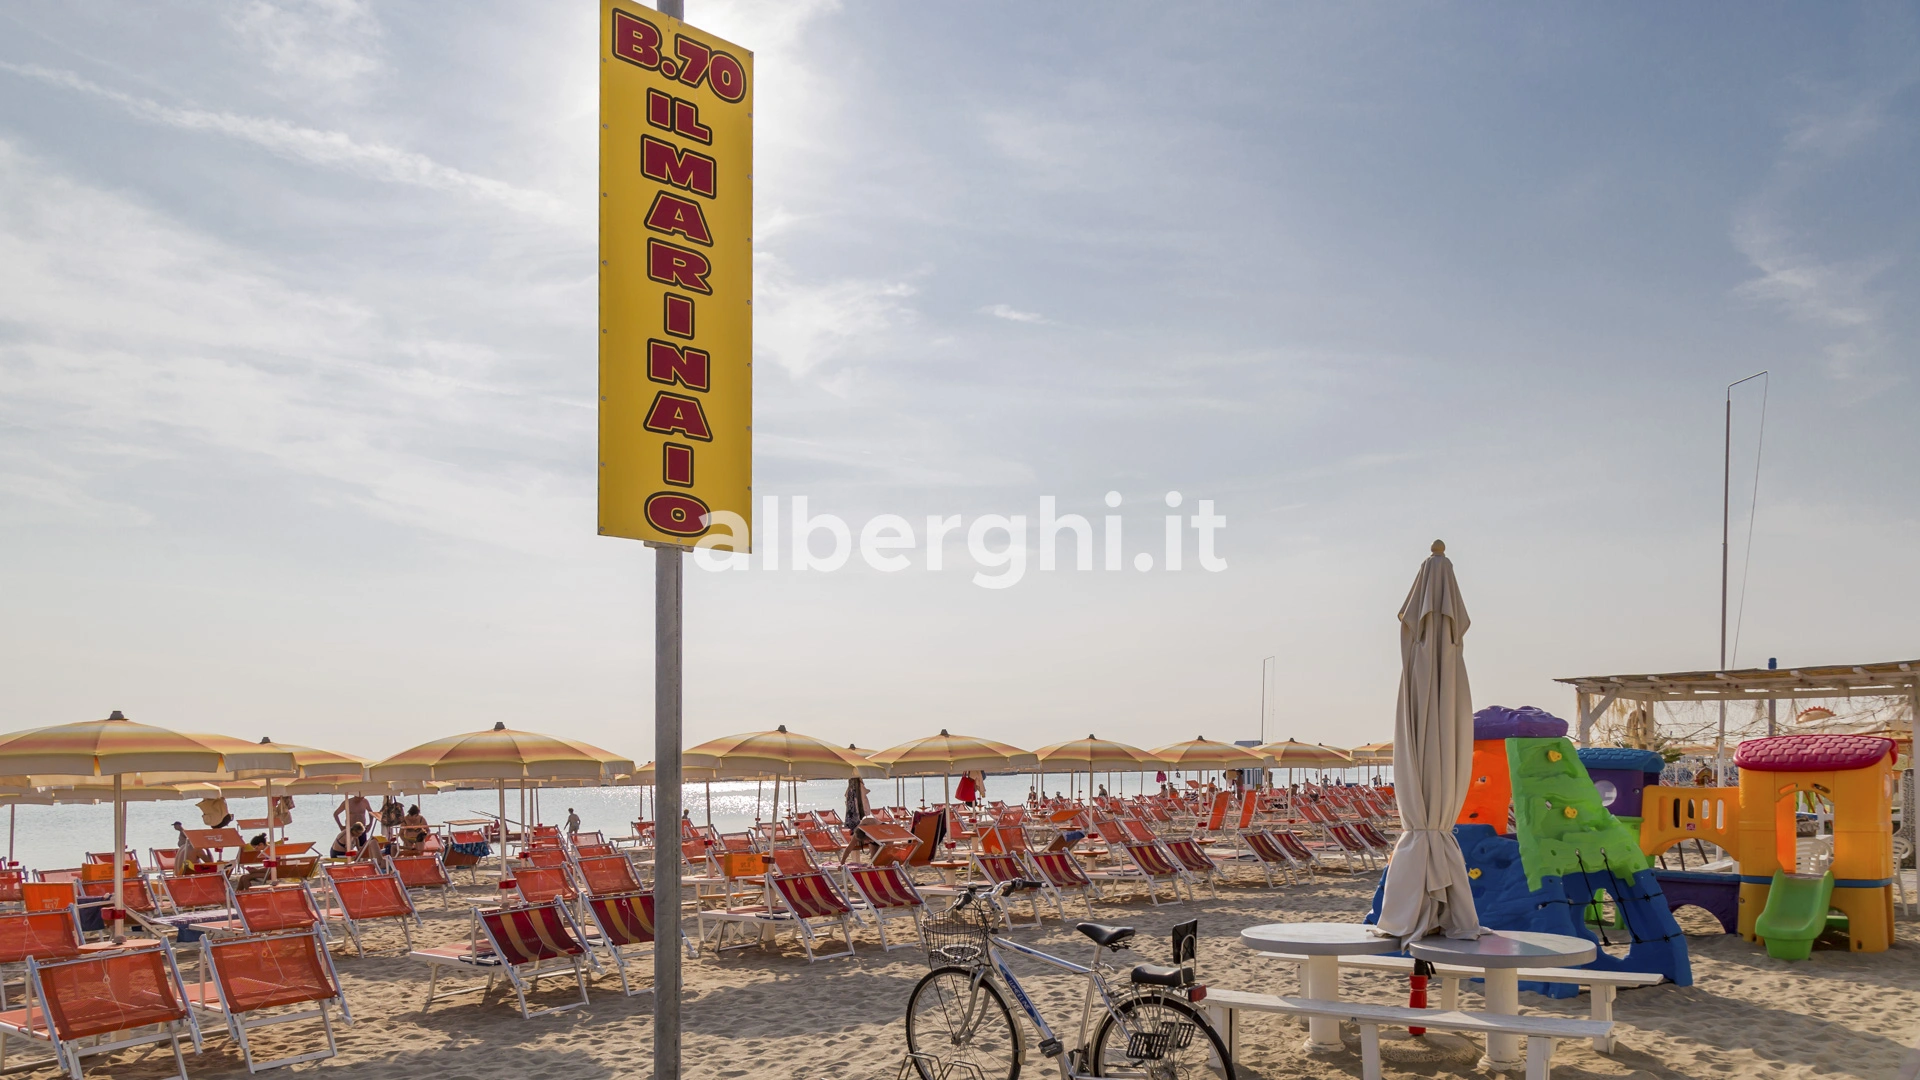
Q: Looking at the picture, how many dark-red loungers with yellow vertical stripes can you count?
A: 12